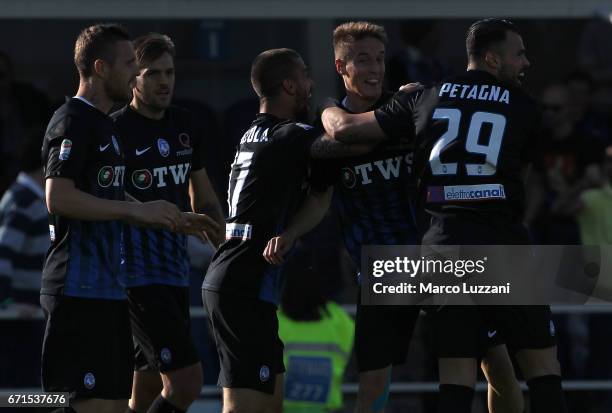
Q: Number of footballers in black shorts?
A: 5